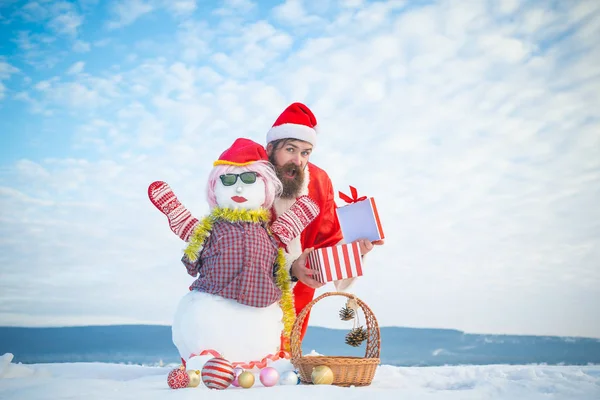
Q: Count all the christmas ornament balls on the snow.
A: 8